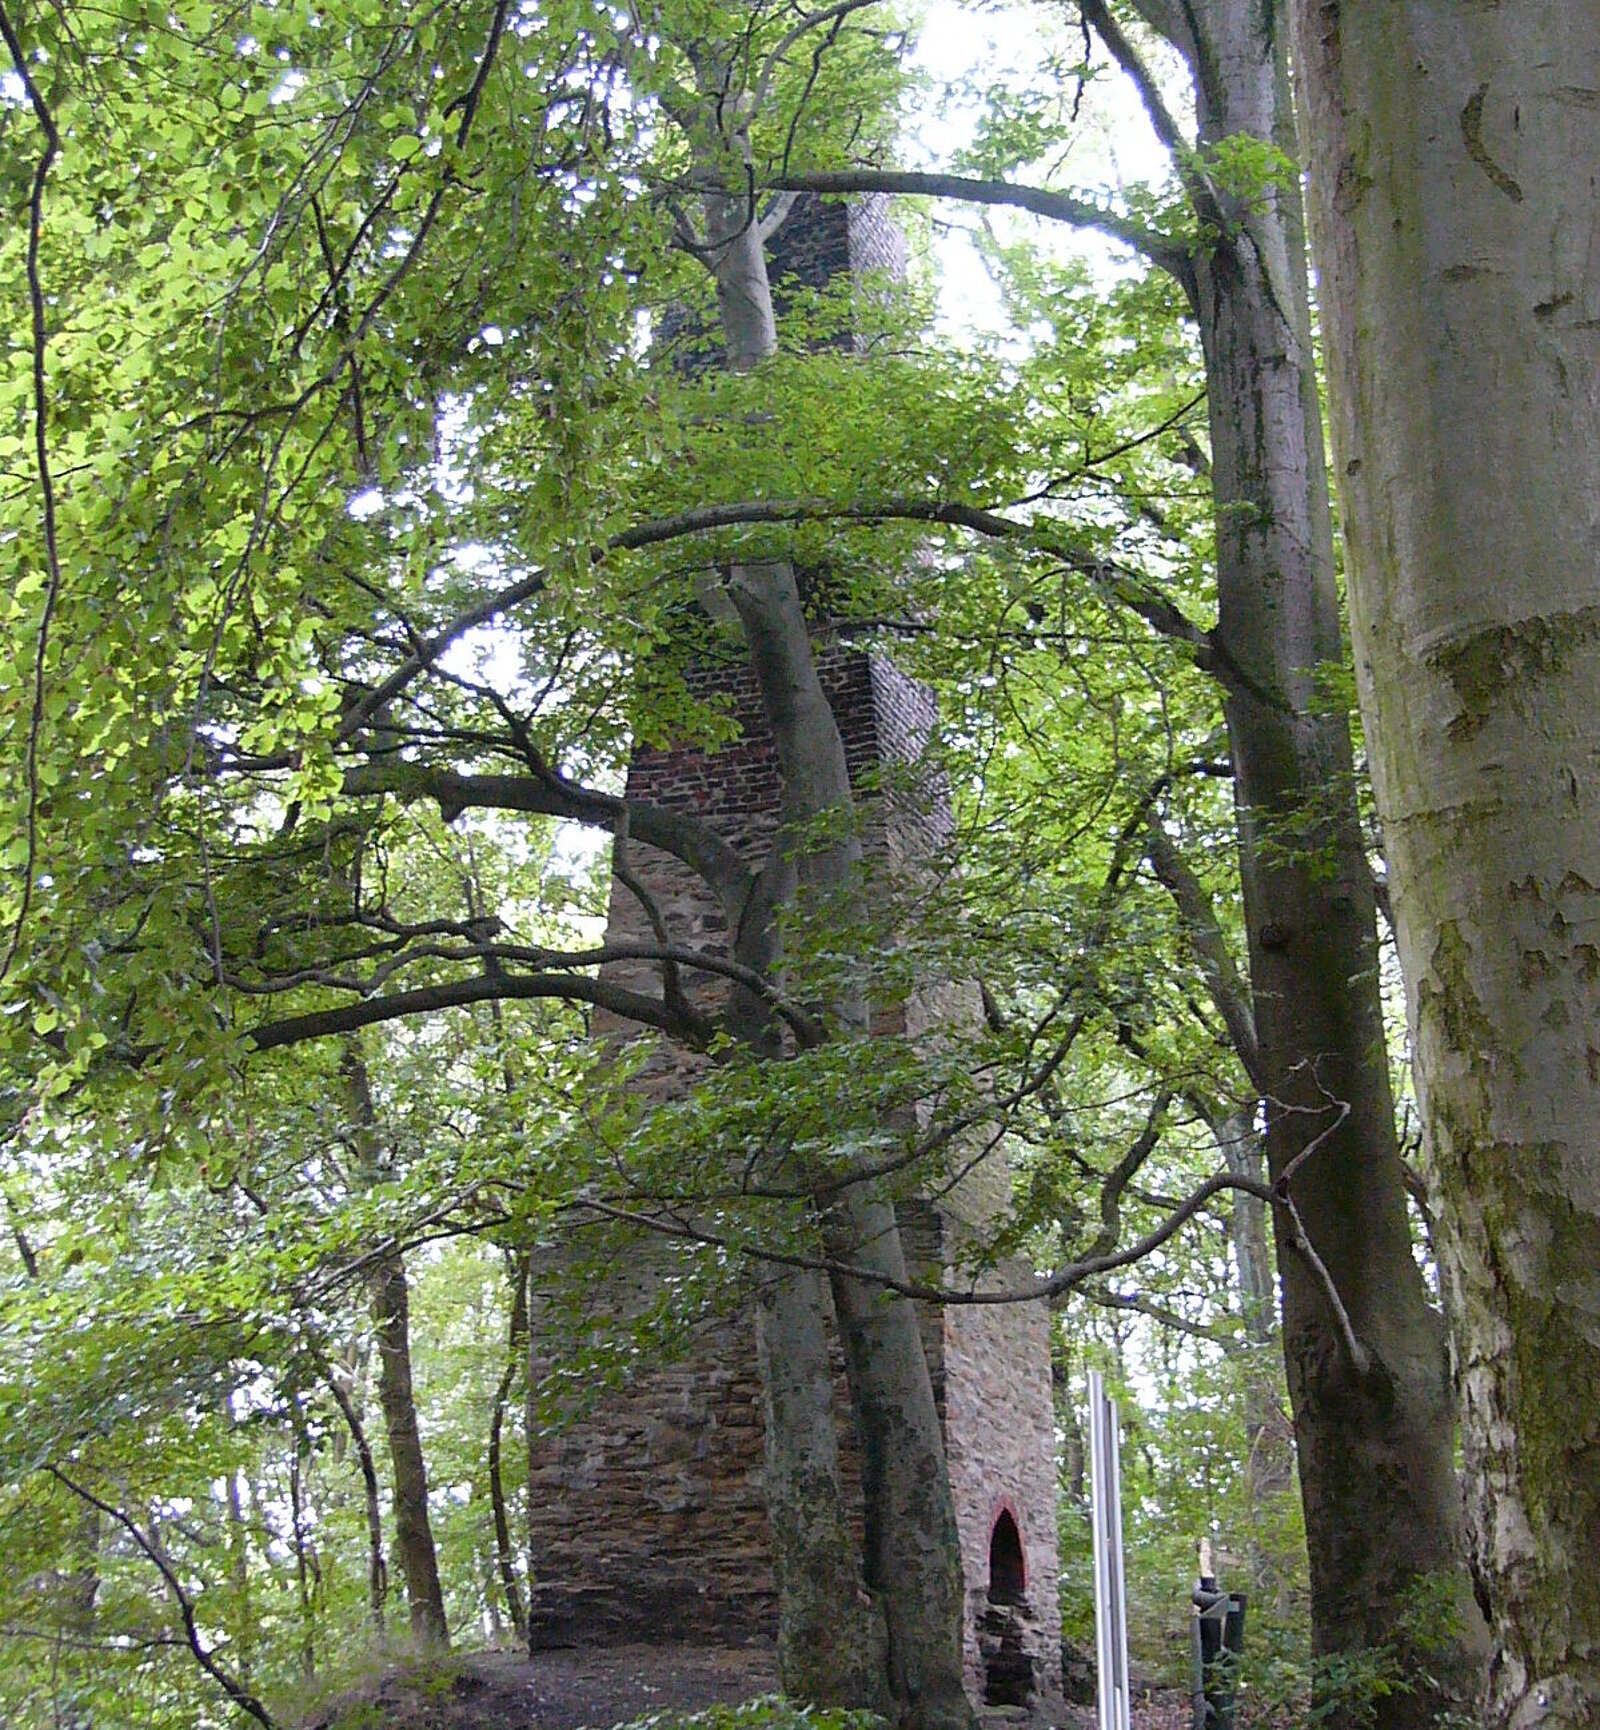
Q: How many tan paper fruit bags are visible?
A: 0